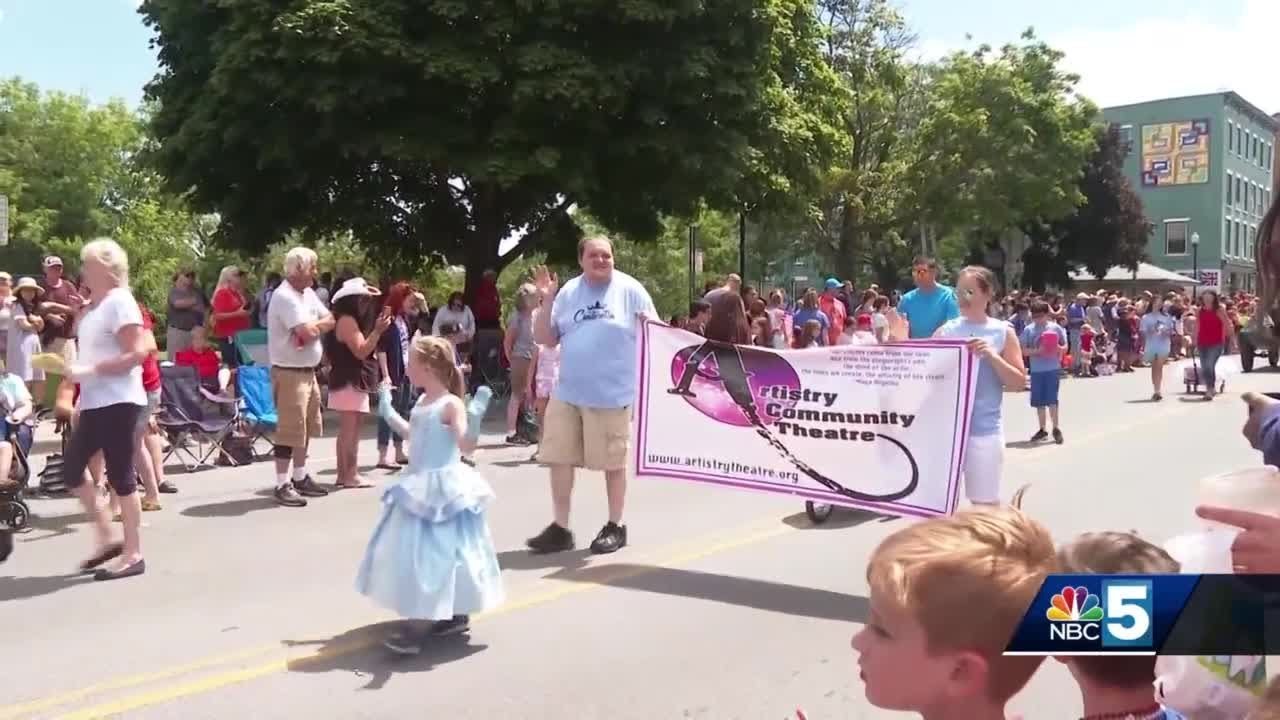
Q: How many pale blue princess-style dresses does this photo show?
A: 1